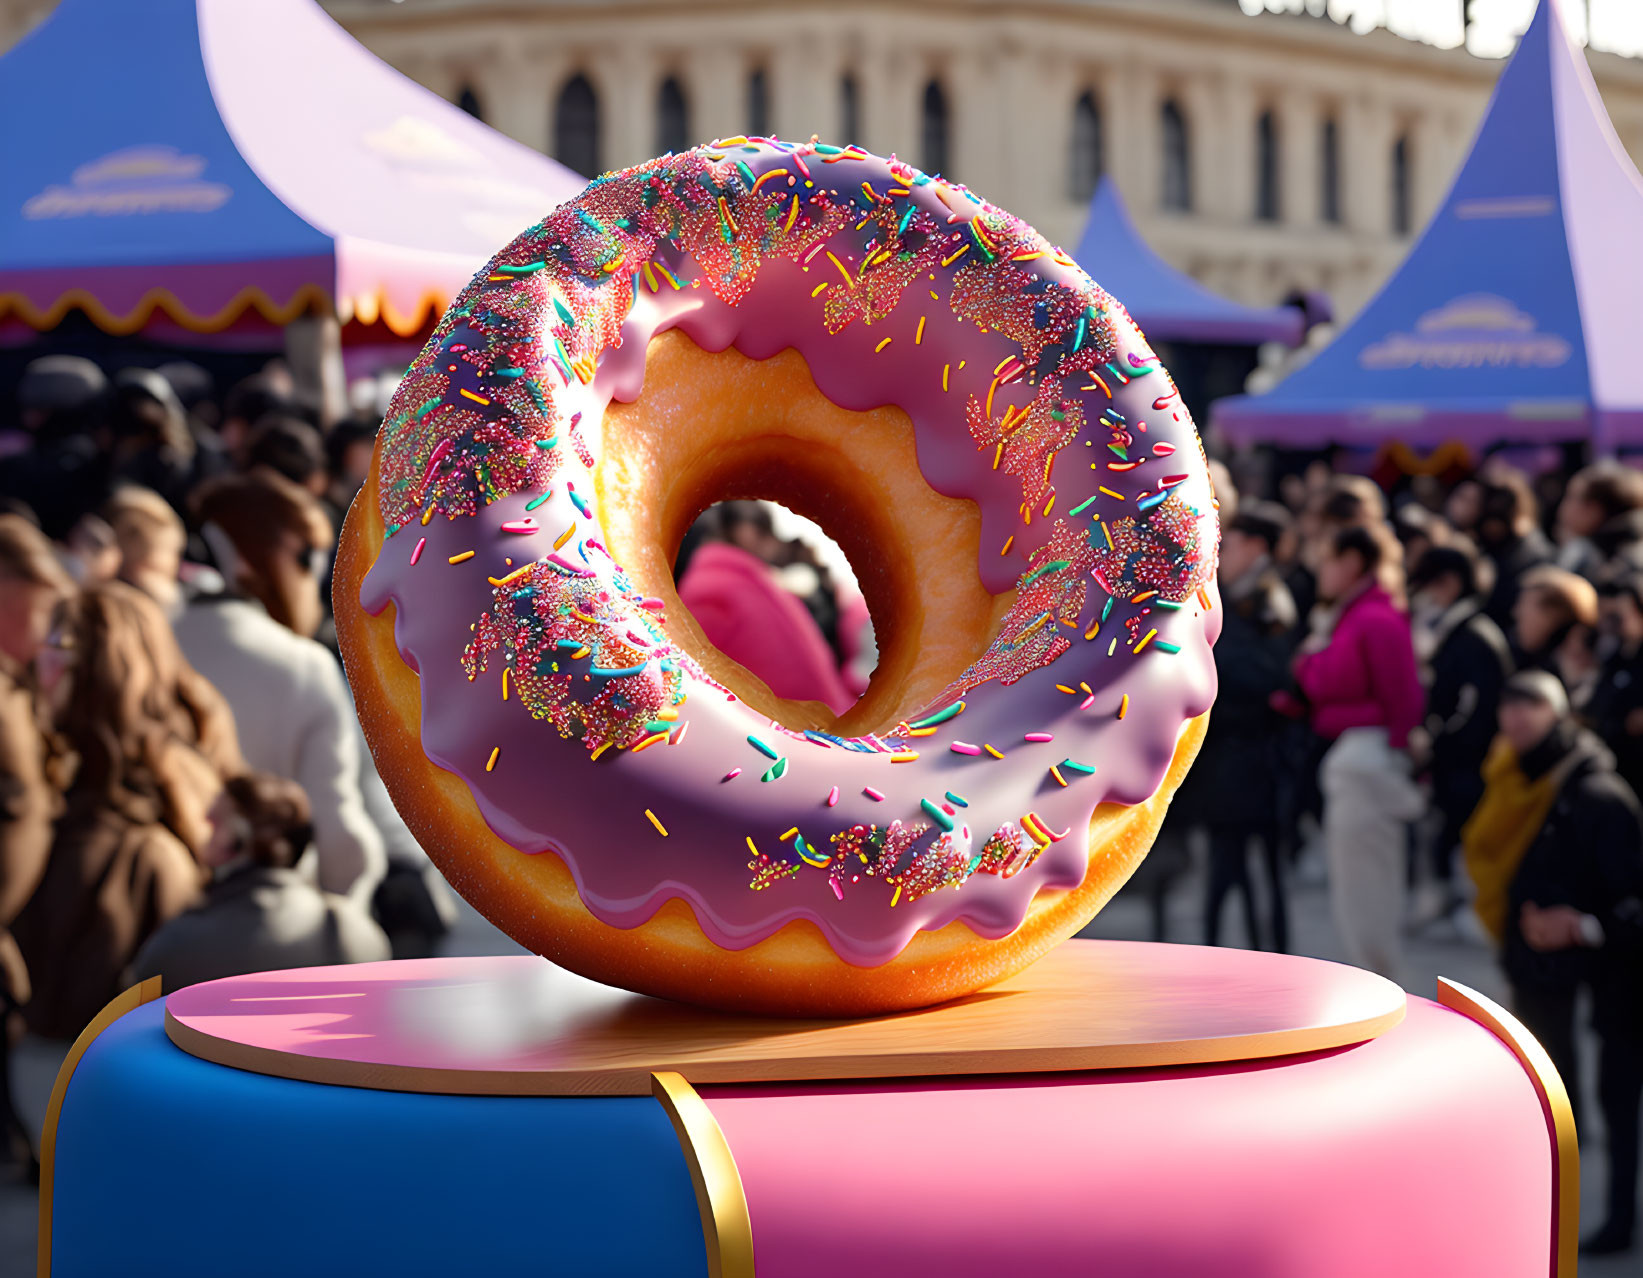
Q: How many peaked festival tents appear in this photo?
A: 3